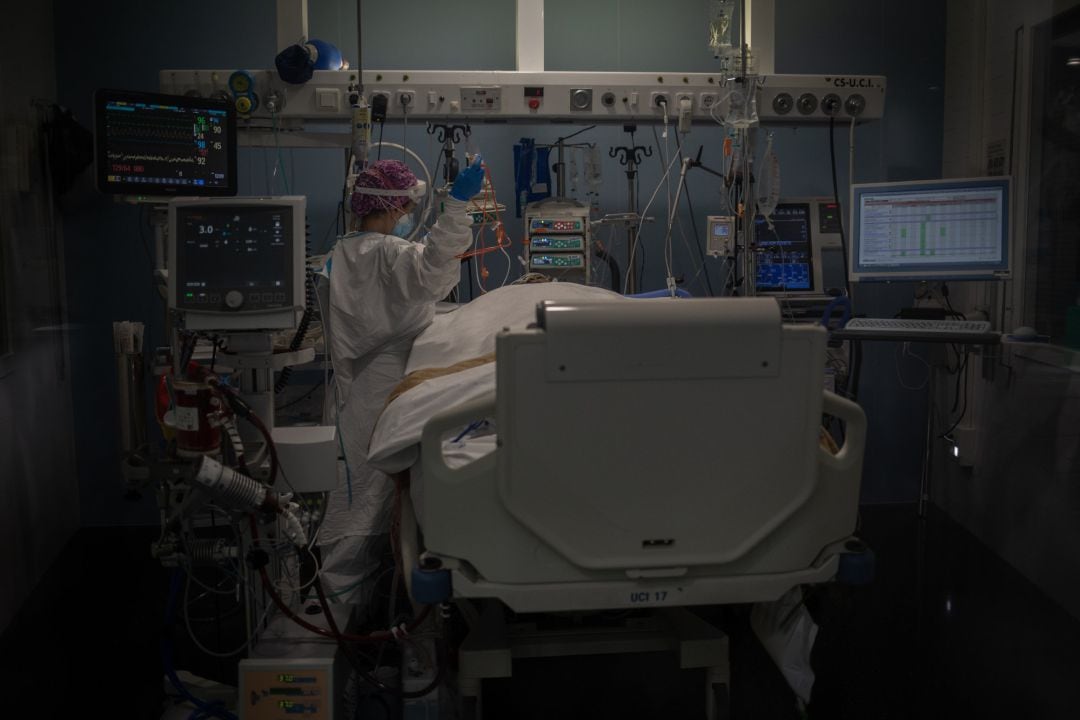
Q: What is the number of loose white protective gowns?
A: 1